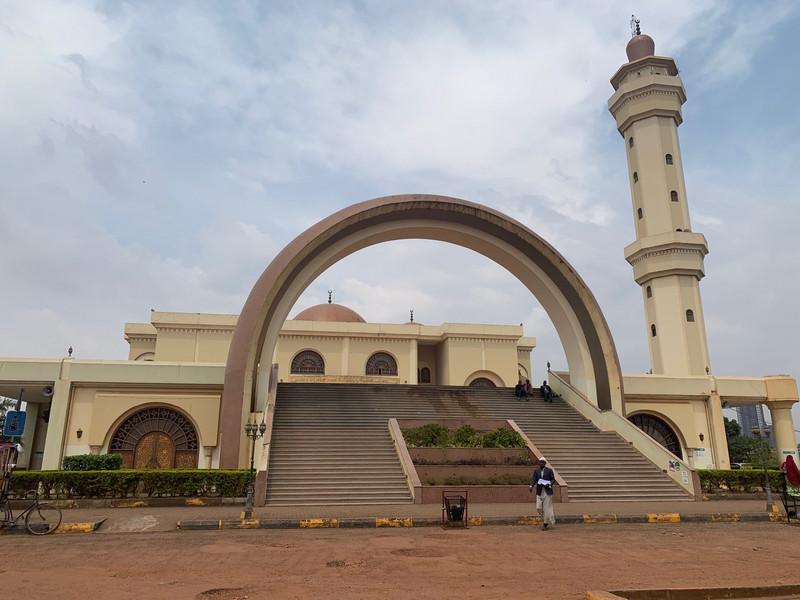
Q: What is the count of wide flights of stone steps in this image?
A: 2